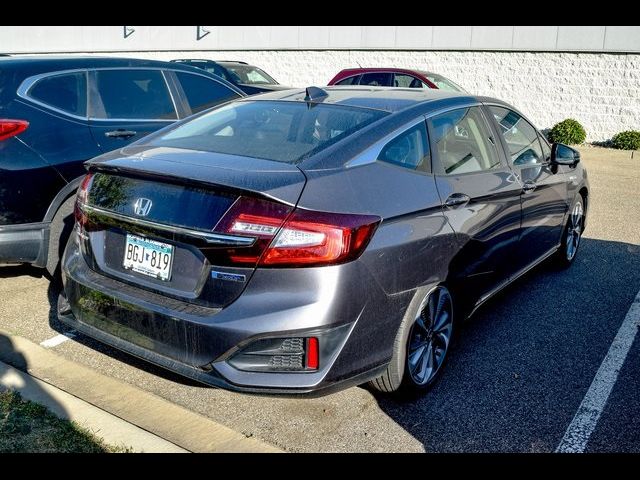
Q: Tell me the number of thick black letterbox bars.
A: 2